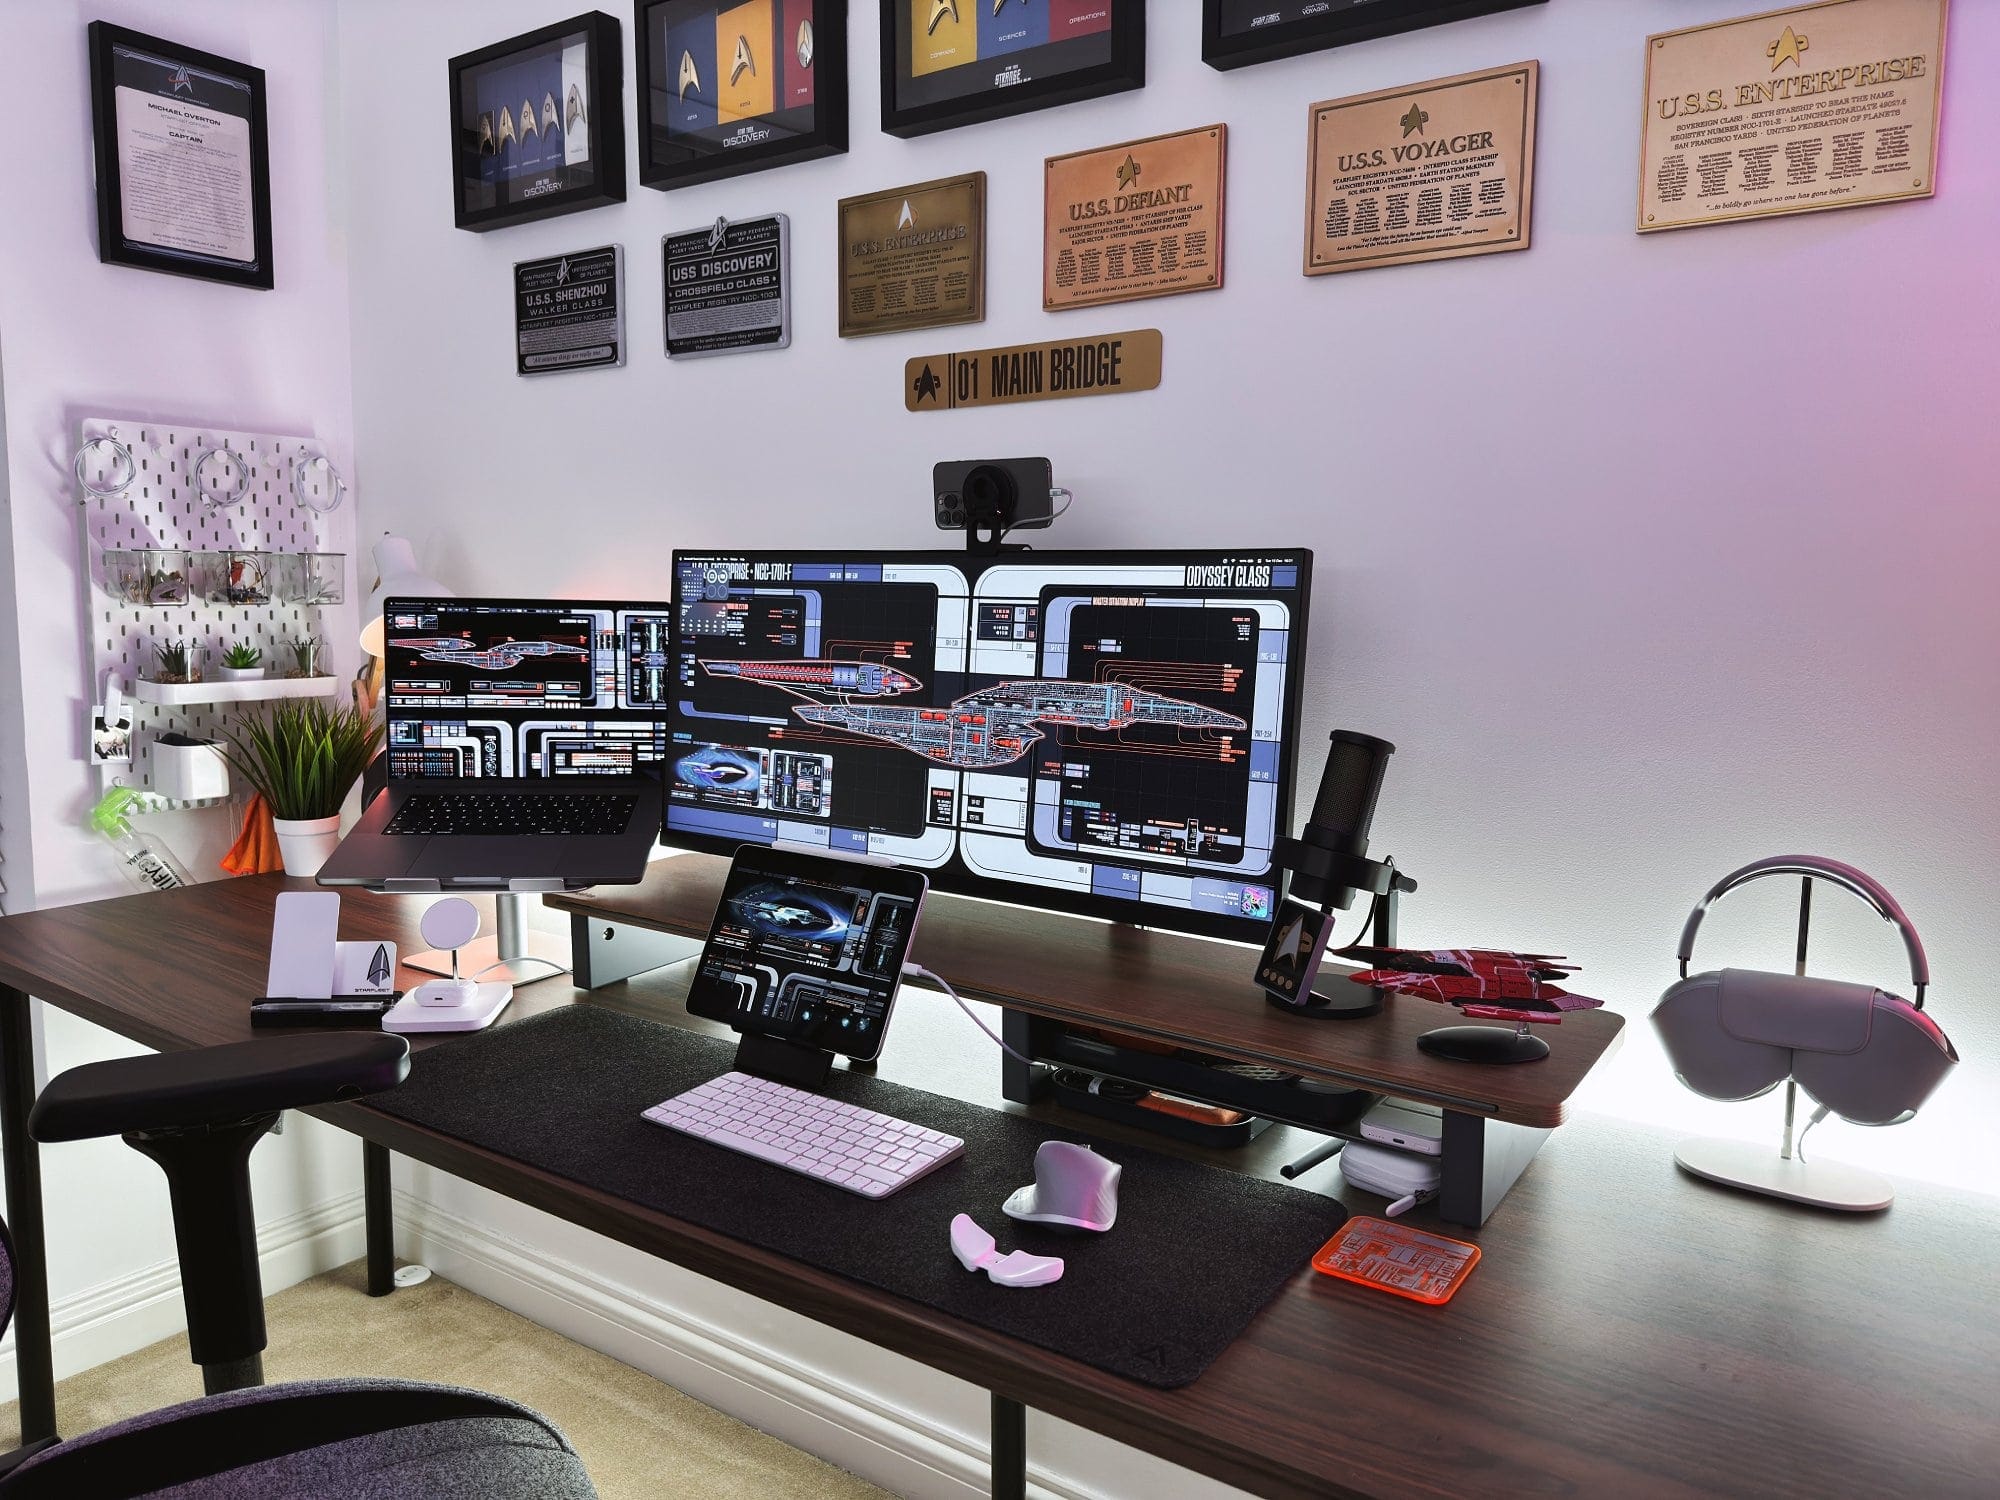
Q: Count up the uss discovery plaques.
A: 1